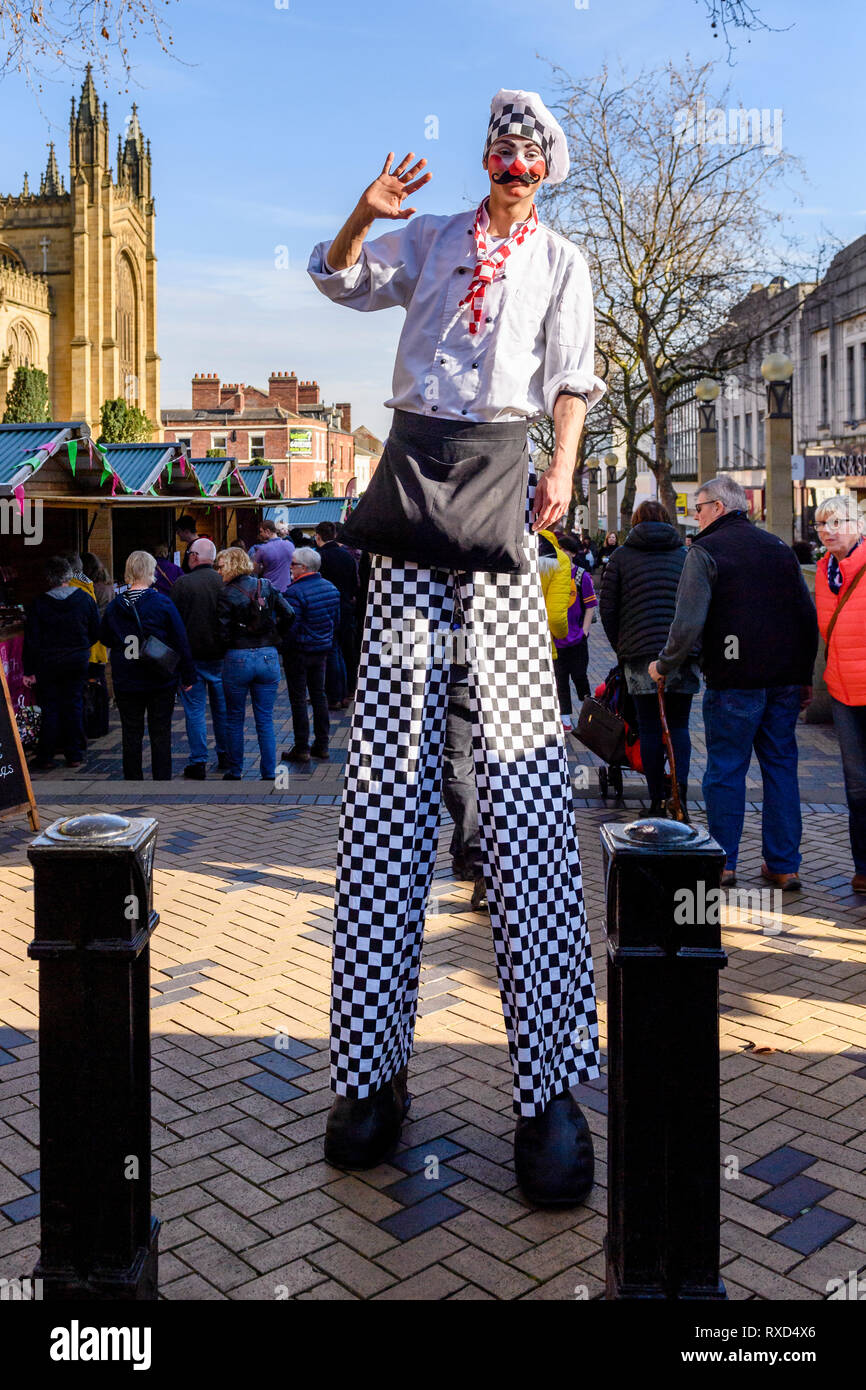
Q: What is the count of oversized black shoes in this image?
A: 2